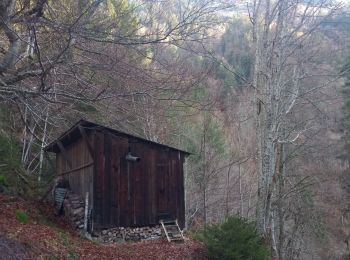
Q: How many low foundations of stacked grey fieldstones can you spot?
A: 1